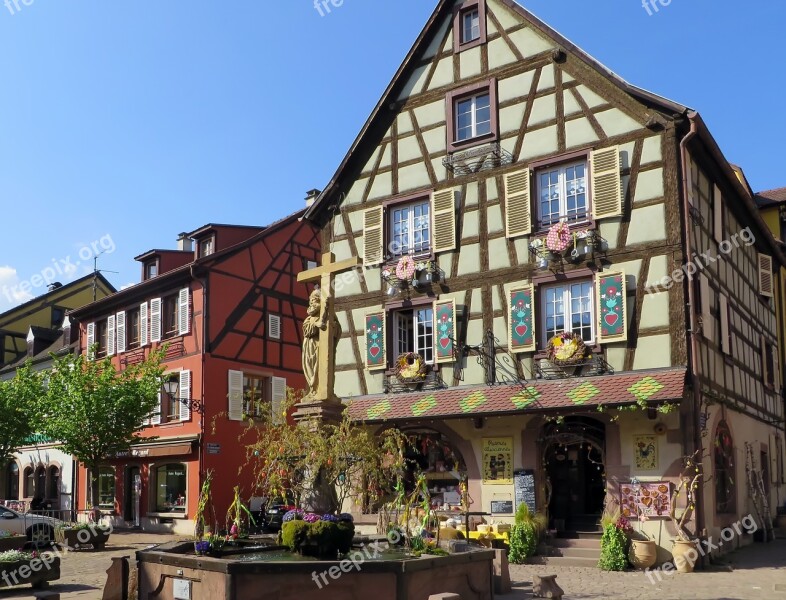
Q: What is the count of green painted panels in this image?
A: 4